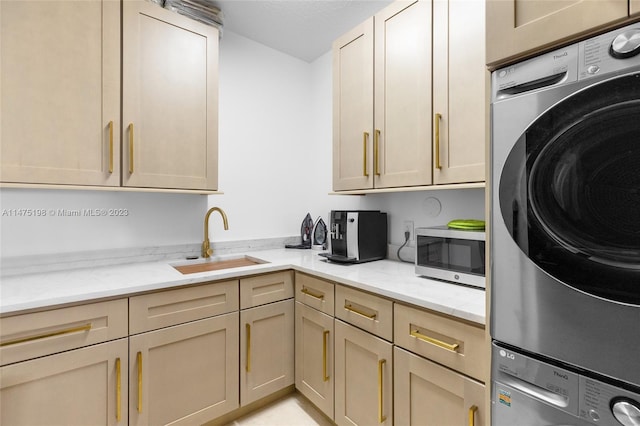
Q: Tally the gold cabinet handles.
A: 15